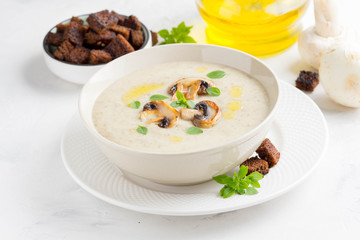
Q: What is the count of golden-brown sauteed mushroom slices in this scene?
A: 3